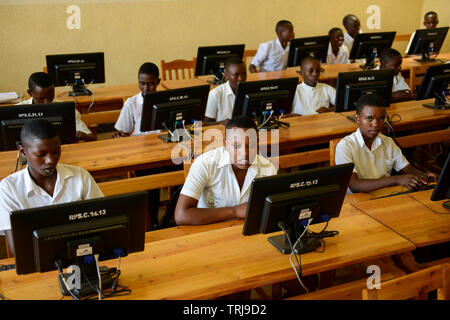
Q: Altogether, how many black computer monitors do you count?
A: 13